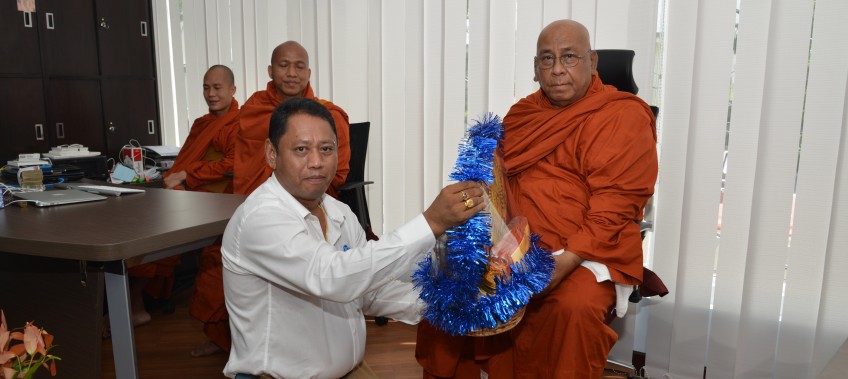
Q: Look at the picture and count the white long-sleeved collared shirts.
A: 1